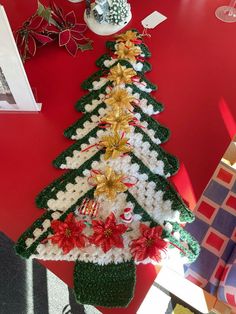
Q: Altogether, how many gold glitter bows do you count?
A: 7